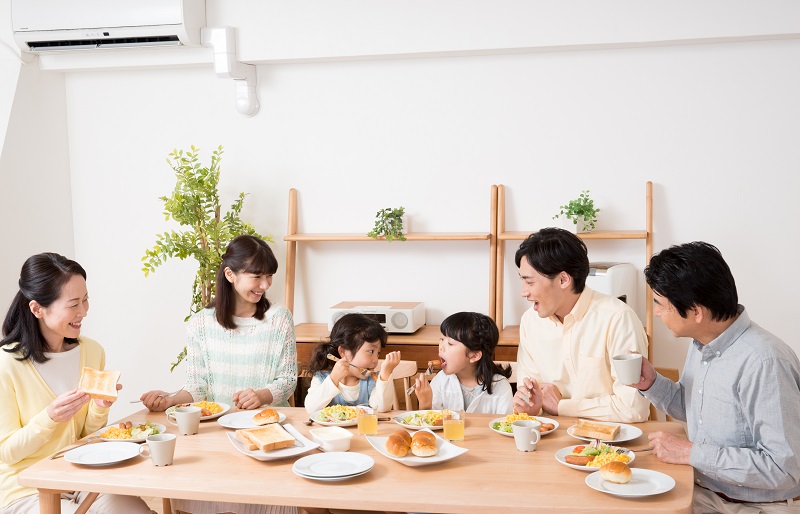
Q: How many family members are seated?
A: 6